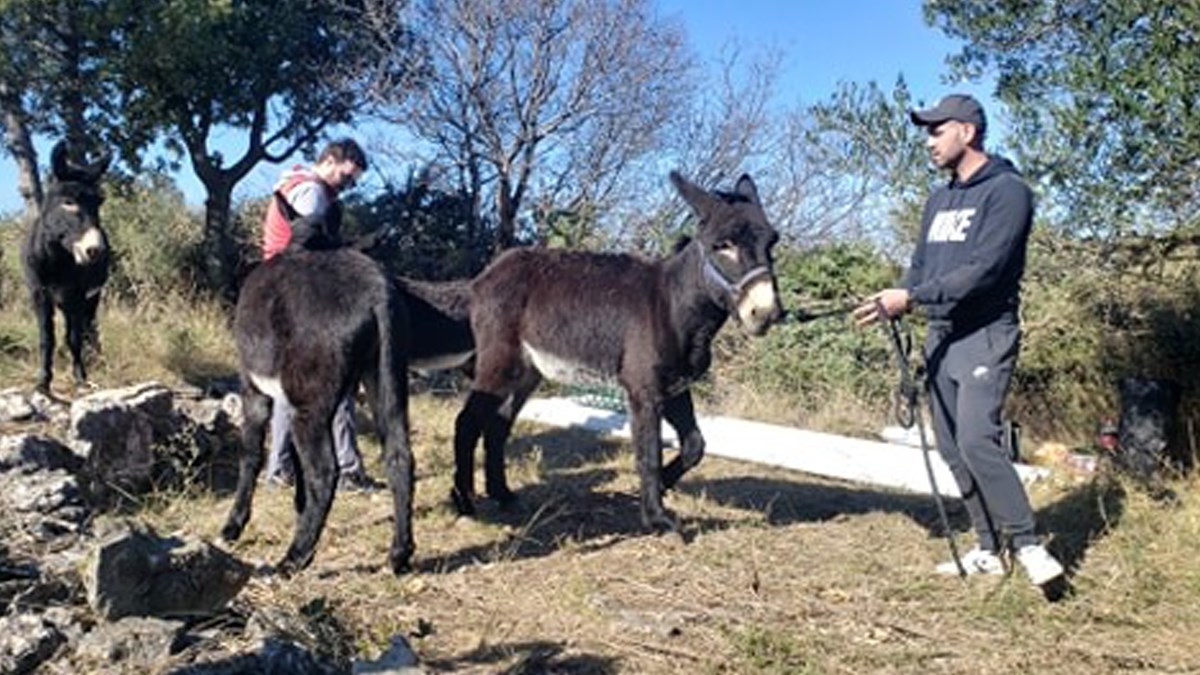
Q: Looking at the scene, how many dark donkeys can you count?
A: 4